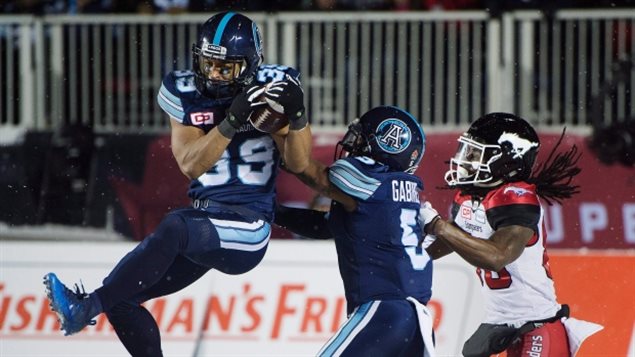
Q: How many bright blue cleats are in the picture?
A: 1